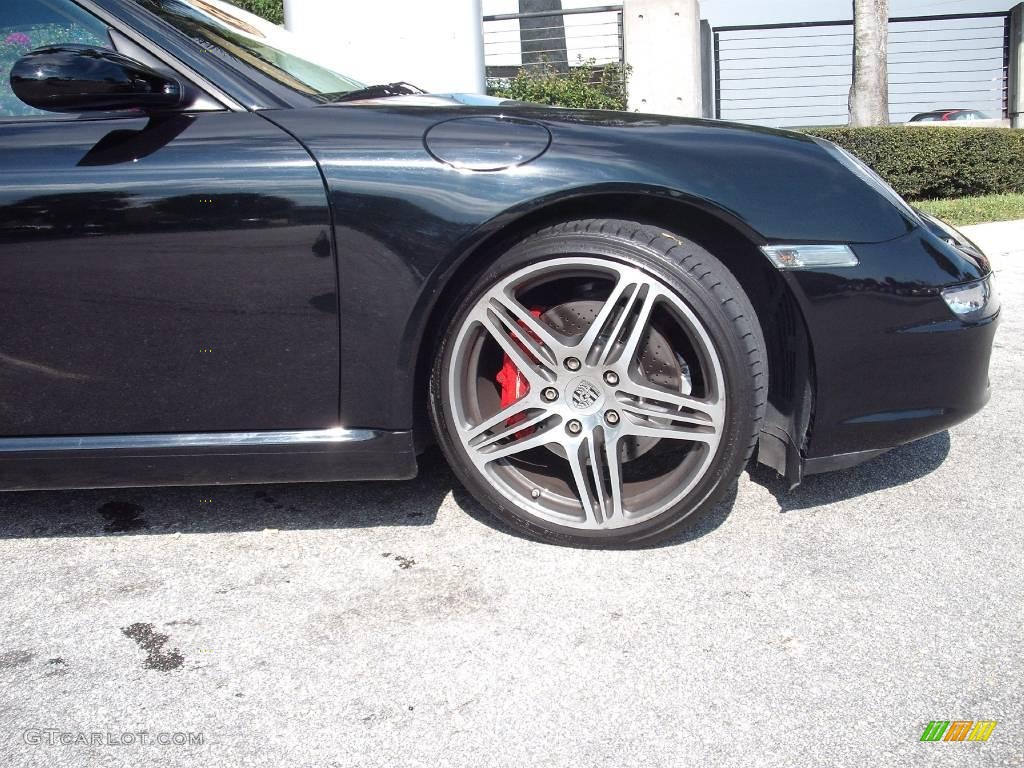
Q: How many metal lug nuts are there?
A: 5